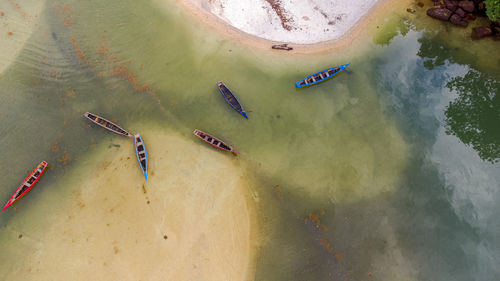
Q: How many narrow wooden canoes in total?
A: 6